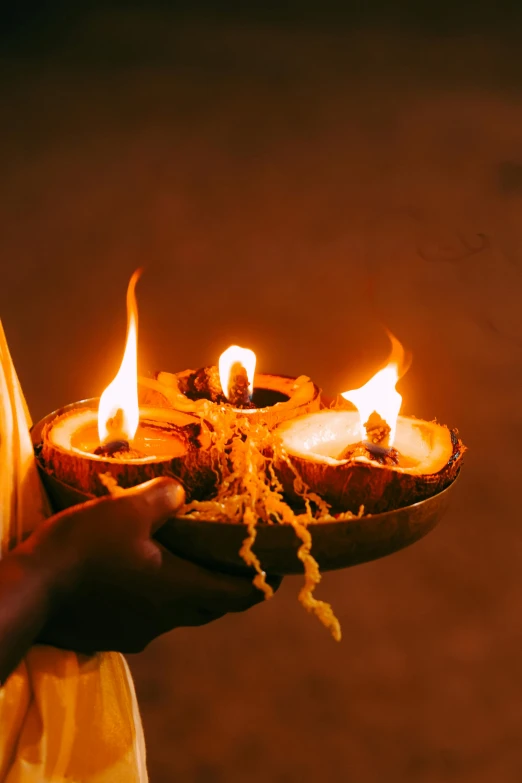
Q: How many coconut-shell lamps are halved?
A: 3